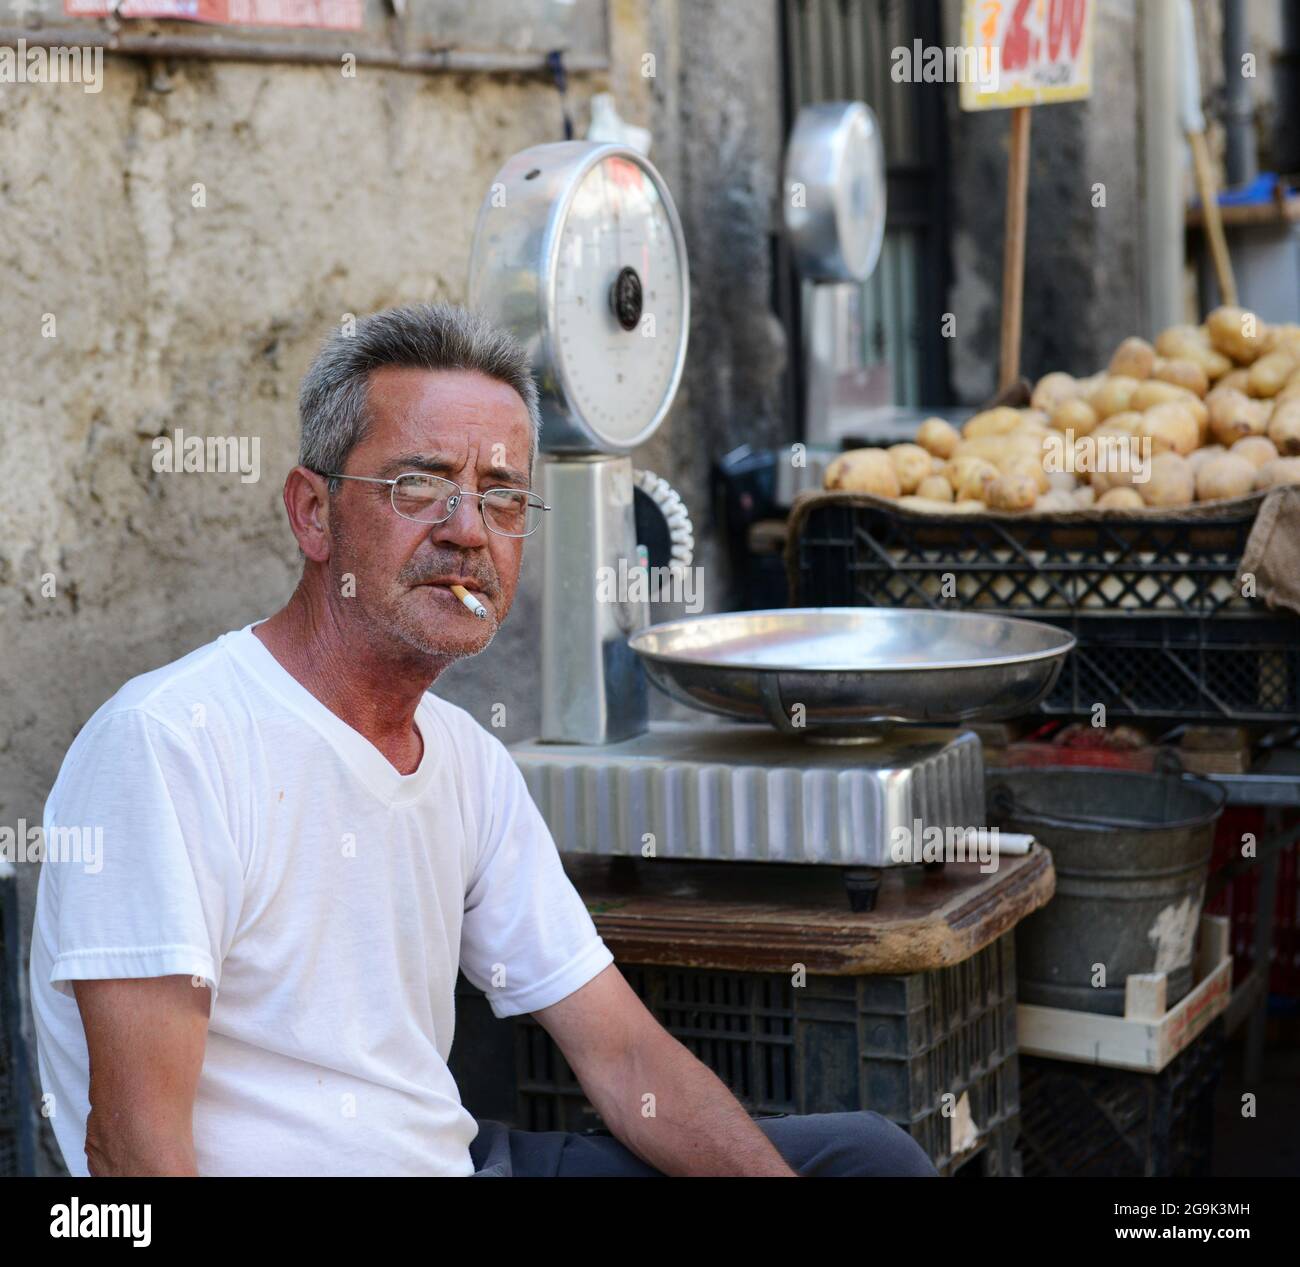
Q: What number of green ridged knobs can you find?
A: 0